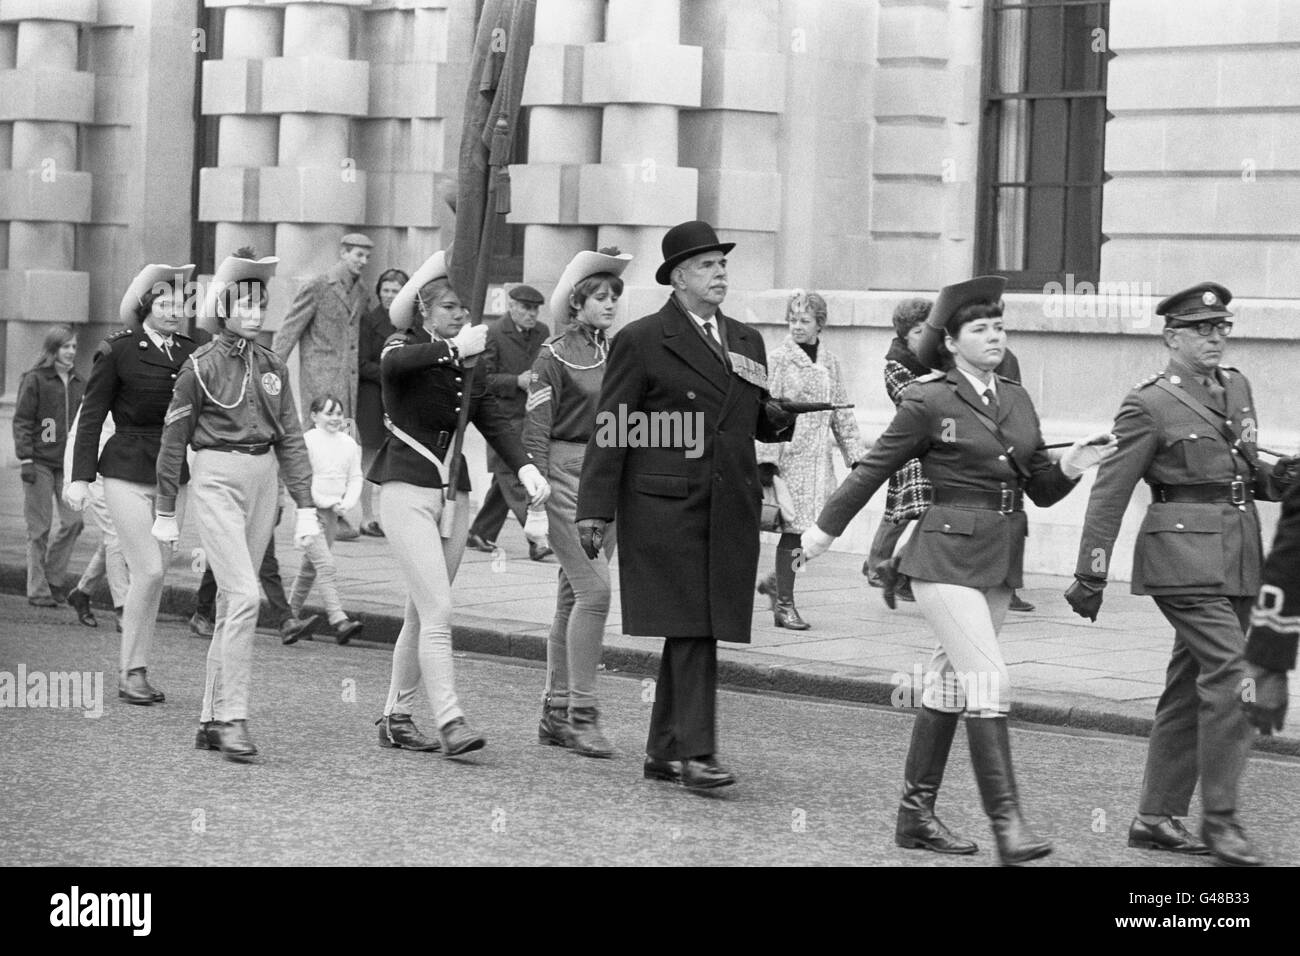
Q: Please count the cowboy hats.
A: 5